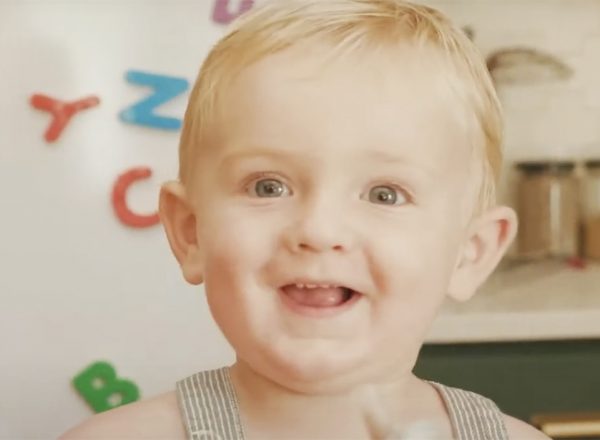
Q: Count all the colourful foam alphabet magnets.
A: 5